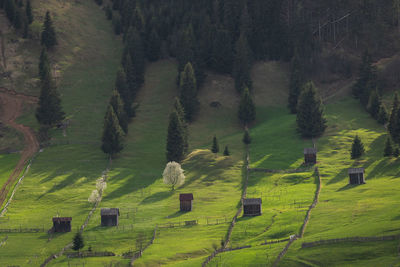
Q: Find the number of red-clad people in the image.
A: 0